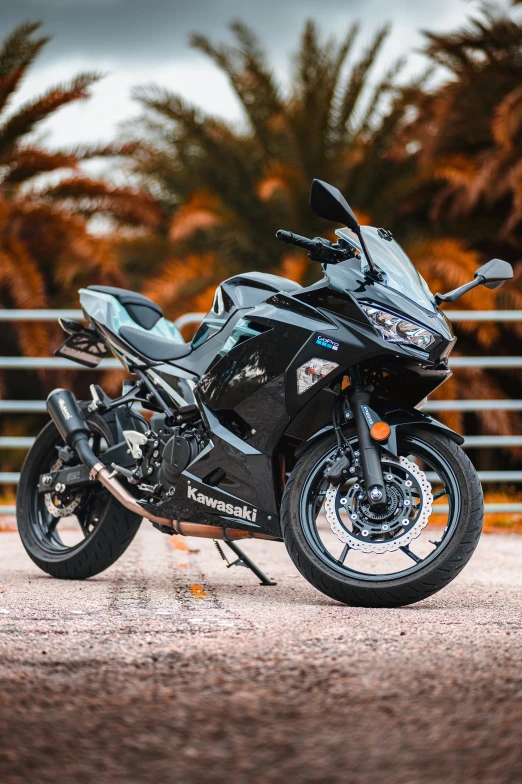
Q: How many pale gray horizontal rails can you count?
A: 6